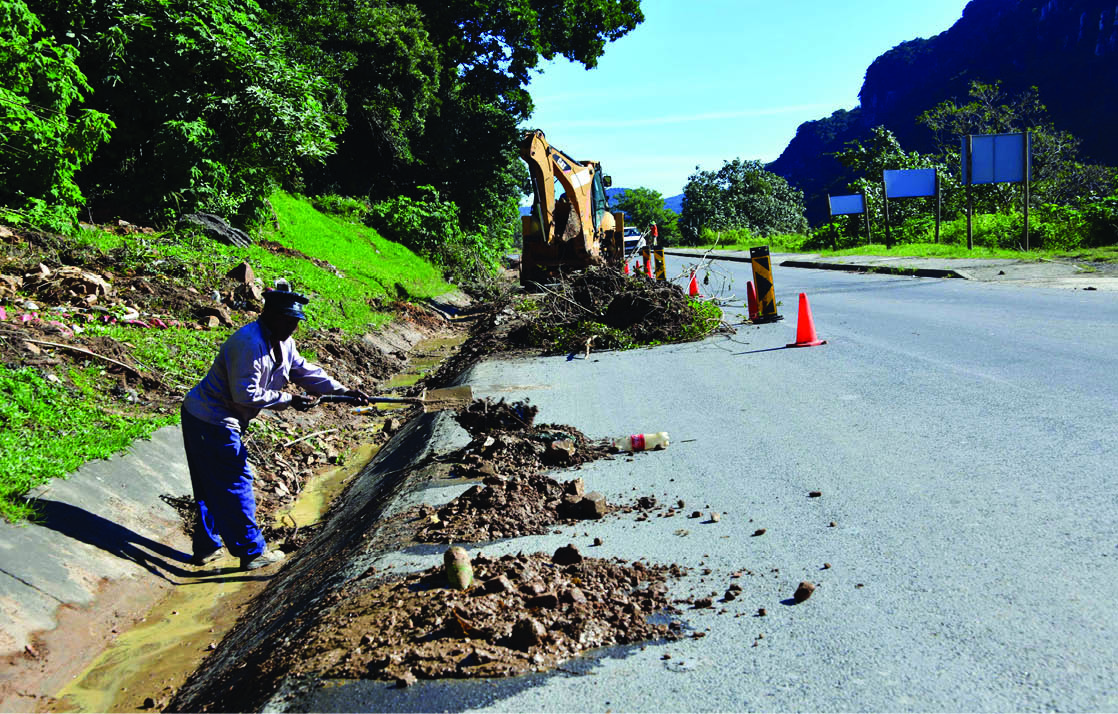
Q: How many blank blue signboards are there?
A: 3